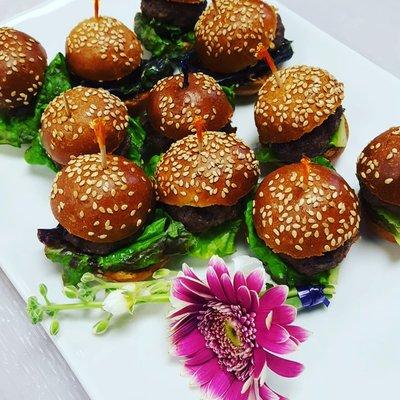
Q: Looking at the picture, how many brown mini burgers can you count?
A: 11